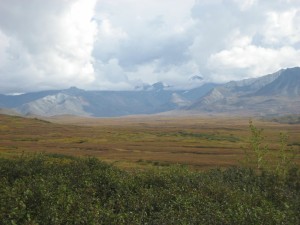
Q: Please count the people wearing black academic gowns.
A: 0